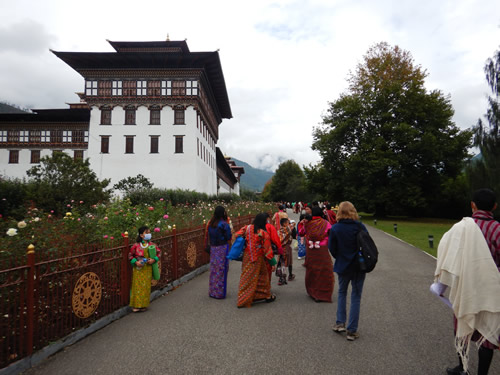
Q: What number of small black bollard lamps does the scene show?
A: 3